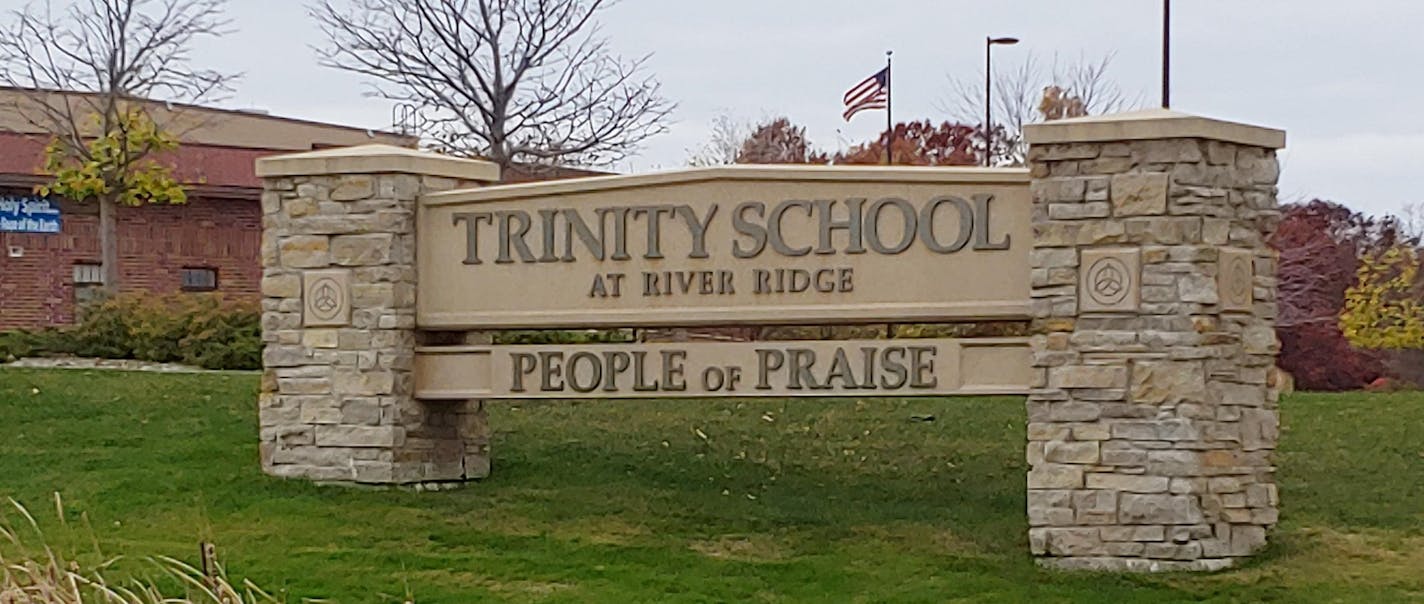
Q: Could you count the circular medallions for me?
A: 3